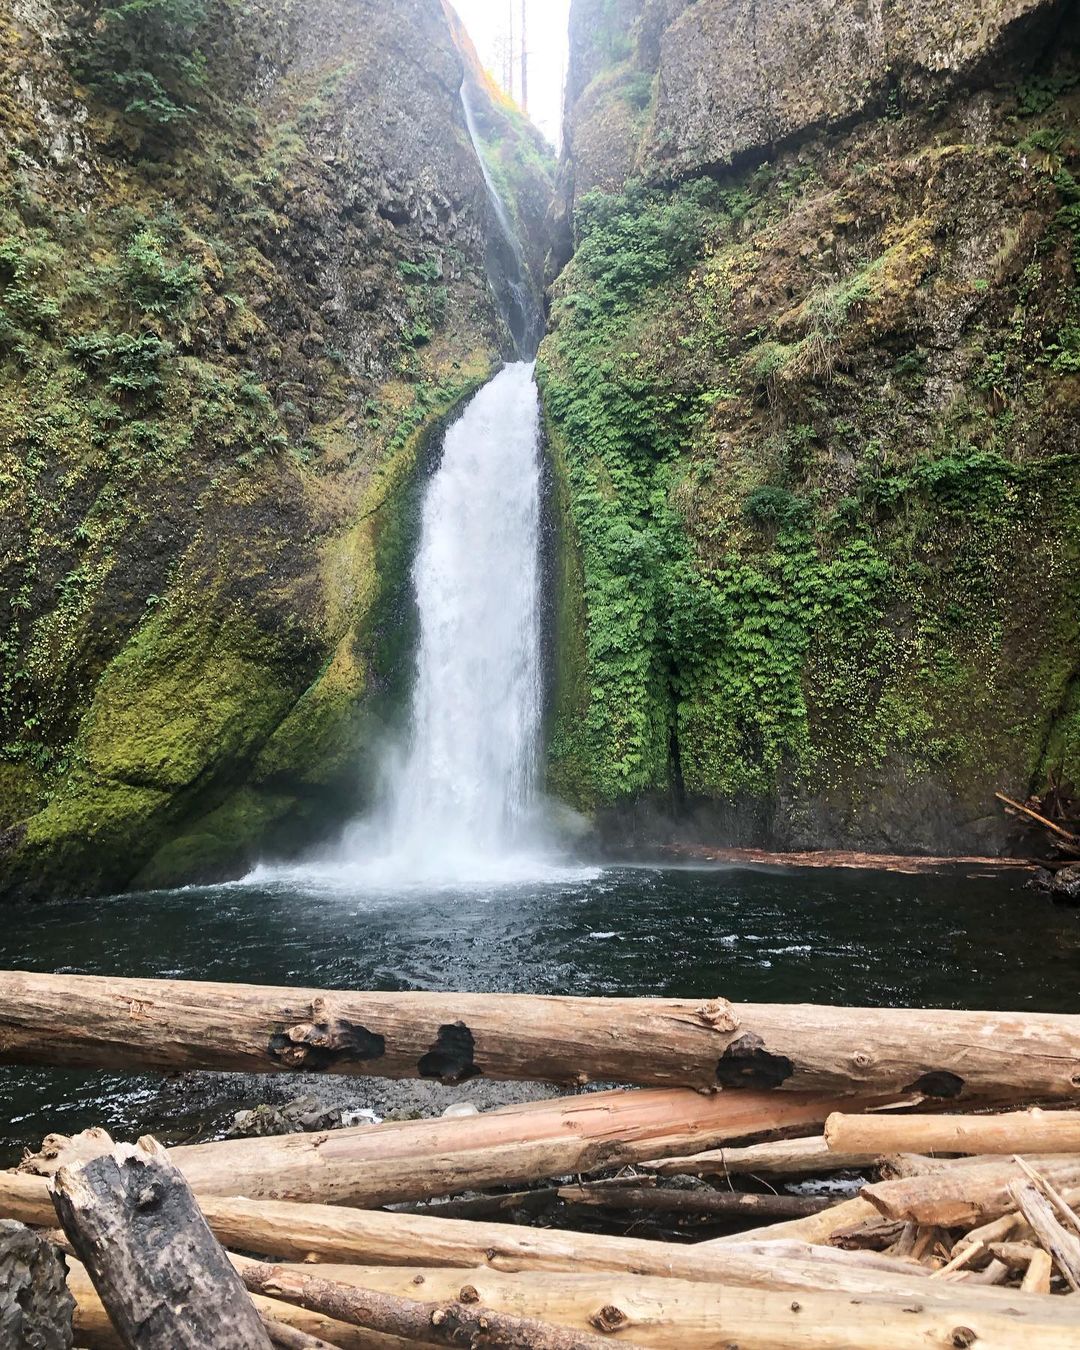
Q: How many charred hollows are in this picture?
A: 4